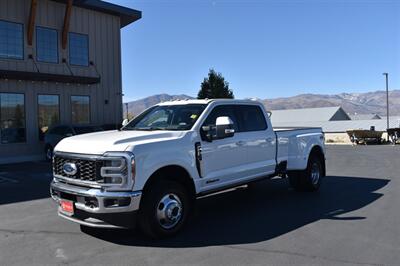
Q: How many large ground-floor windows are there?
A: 3